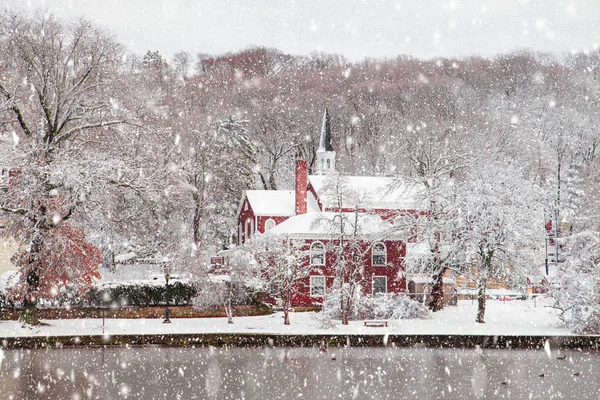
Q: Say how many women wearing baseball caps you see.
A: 0